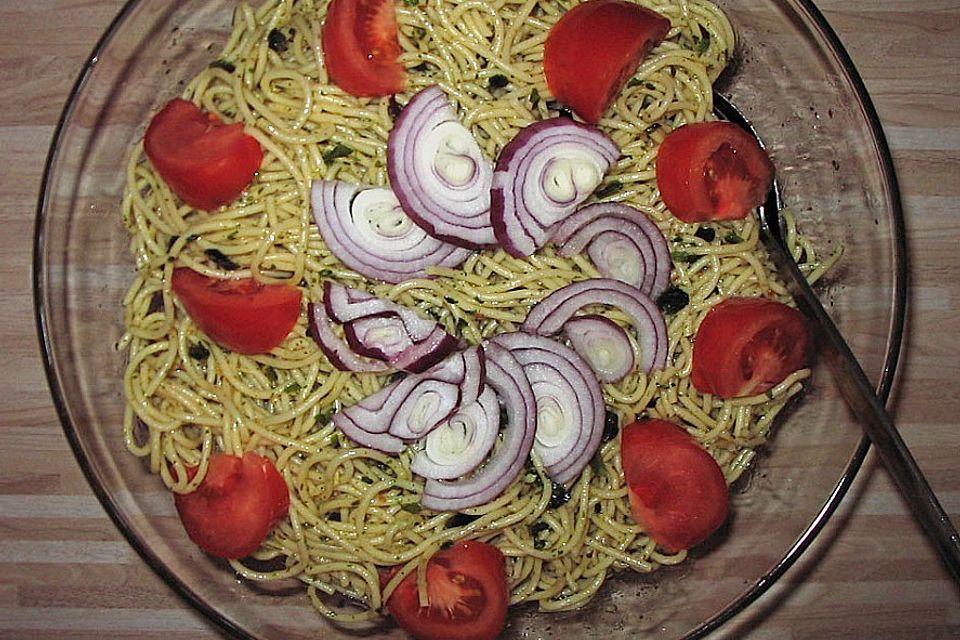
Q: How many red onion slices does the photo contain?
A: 9